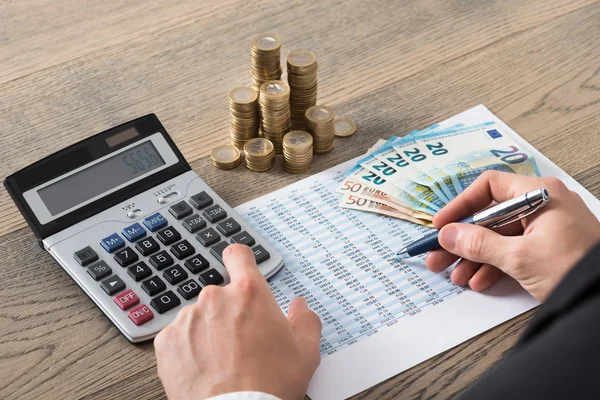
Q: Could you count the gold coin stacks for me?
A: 8